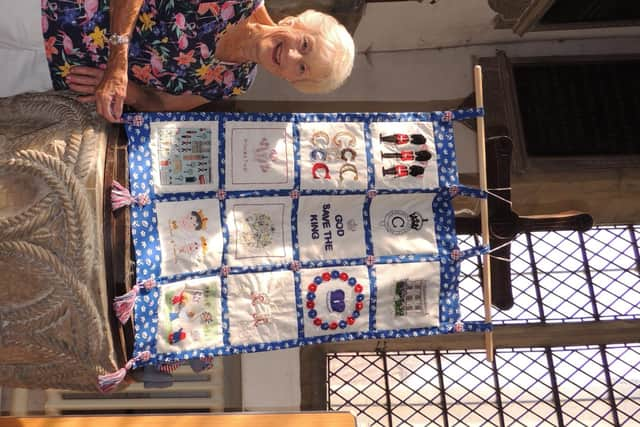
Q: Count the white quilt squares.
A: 12